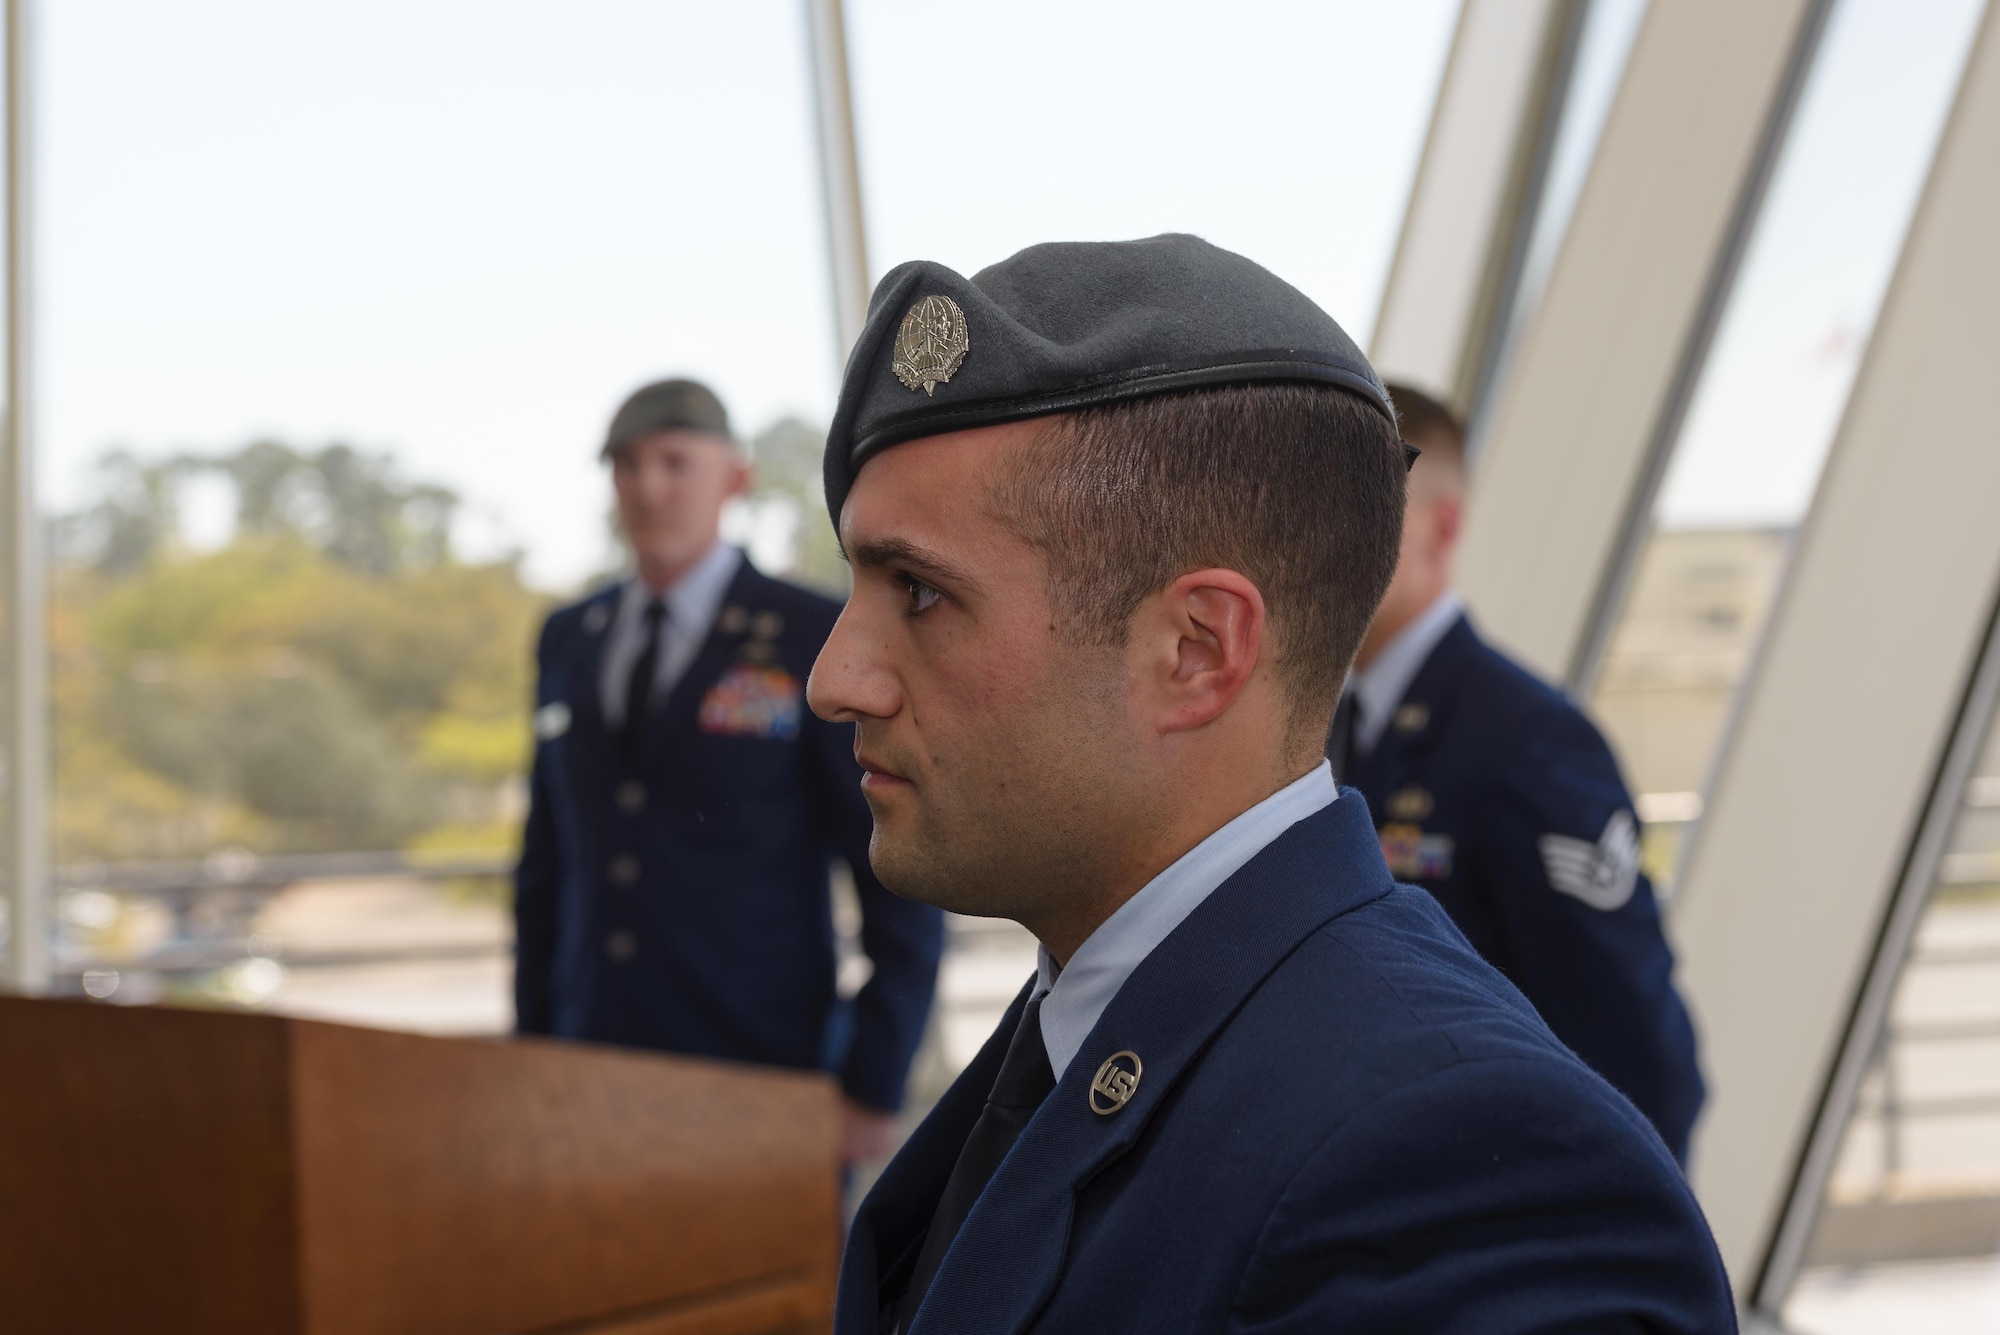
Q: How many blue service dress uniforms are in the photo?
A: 3